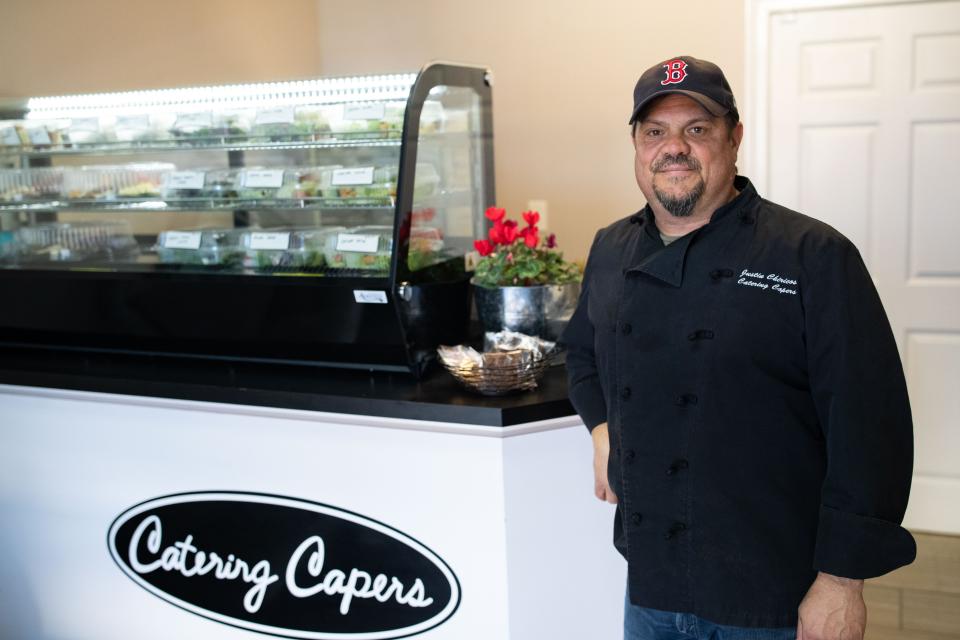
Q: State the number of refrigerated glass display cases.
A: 1